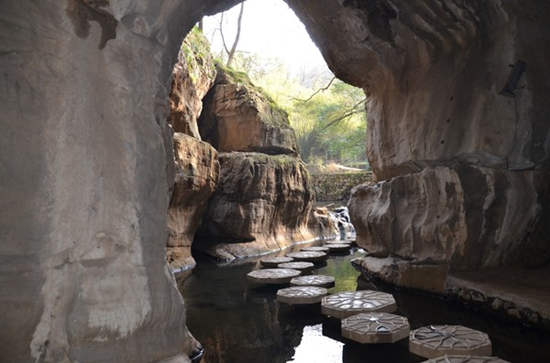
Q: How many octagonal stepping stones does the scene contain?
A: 13